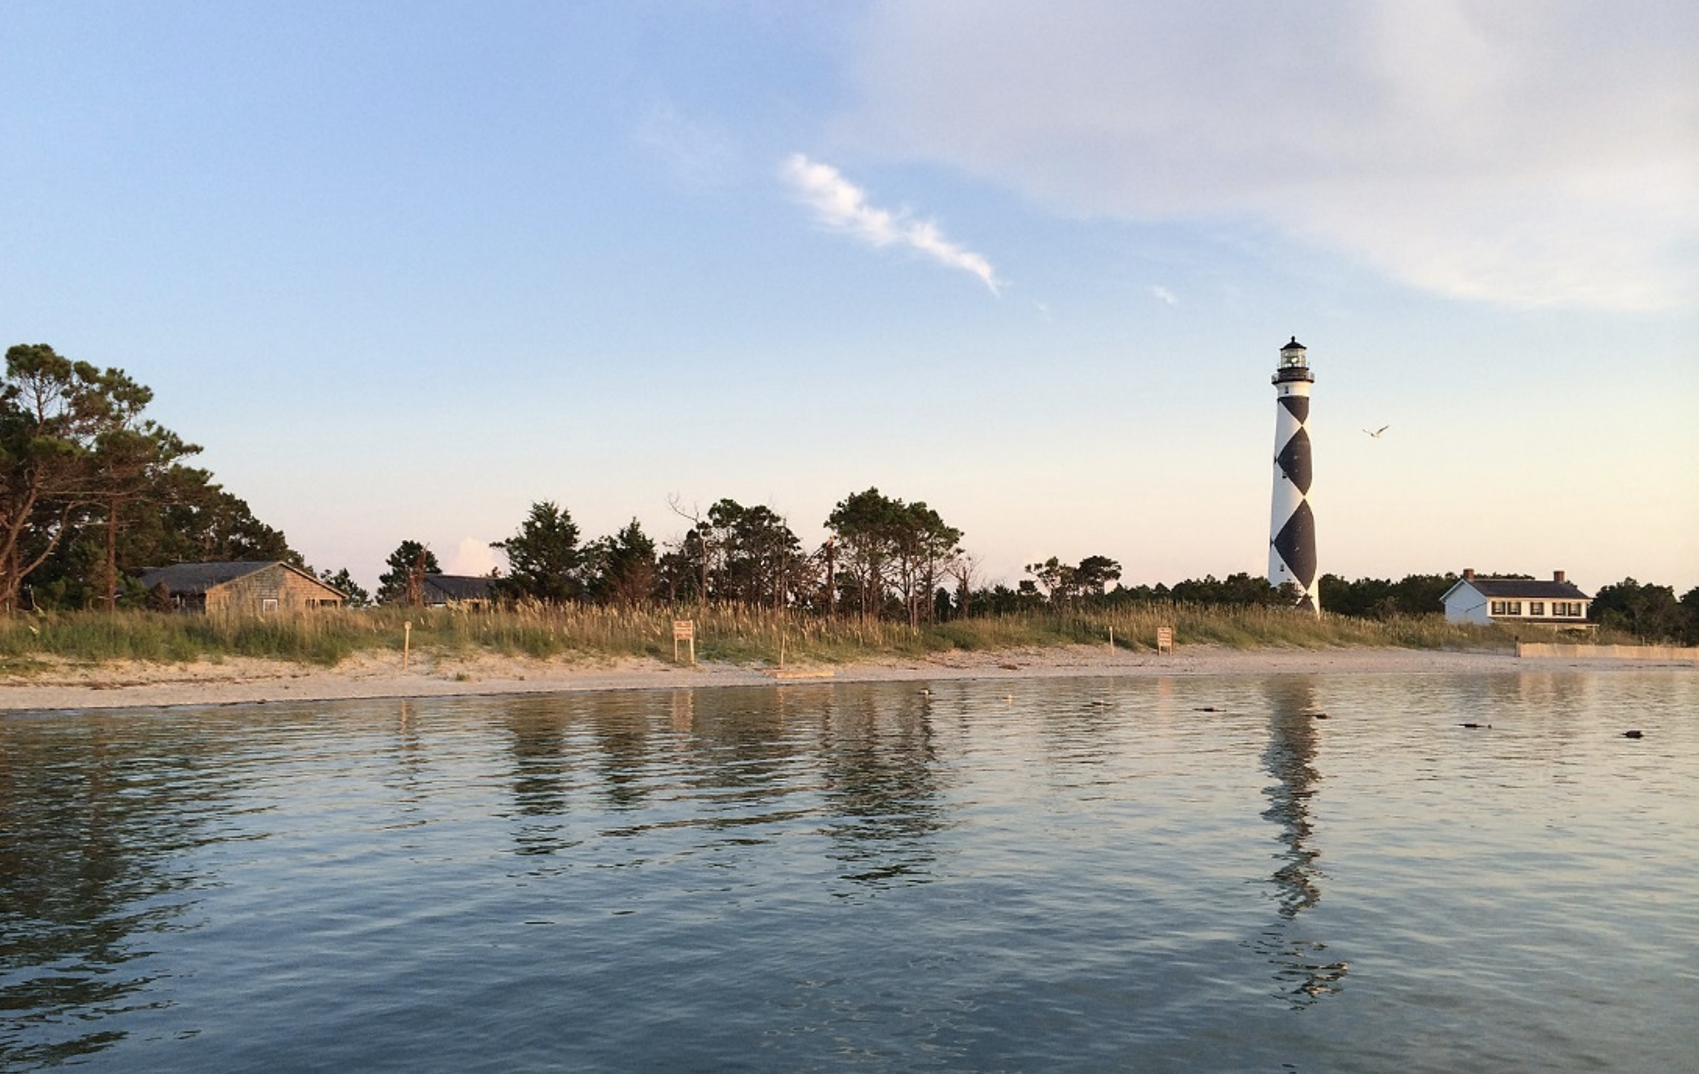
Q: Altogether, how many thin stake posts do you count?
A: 3